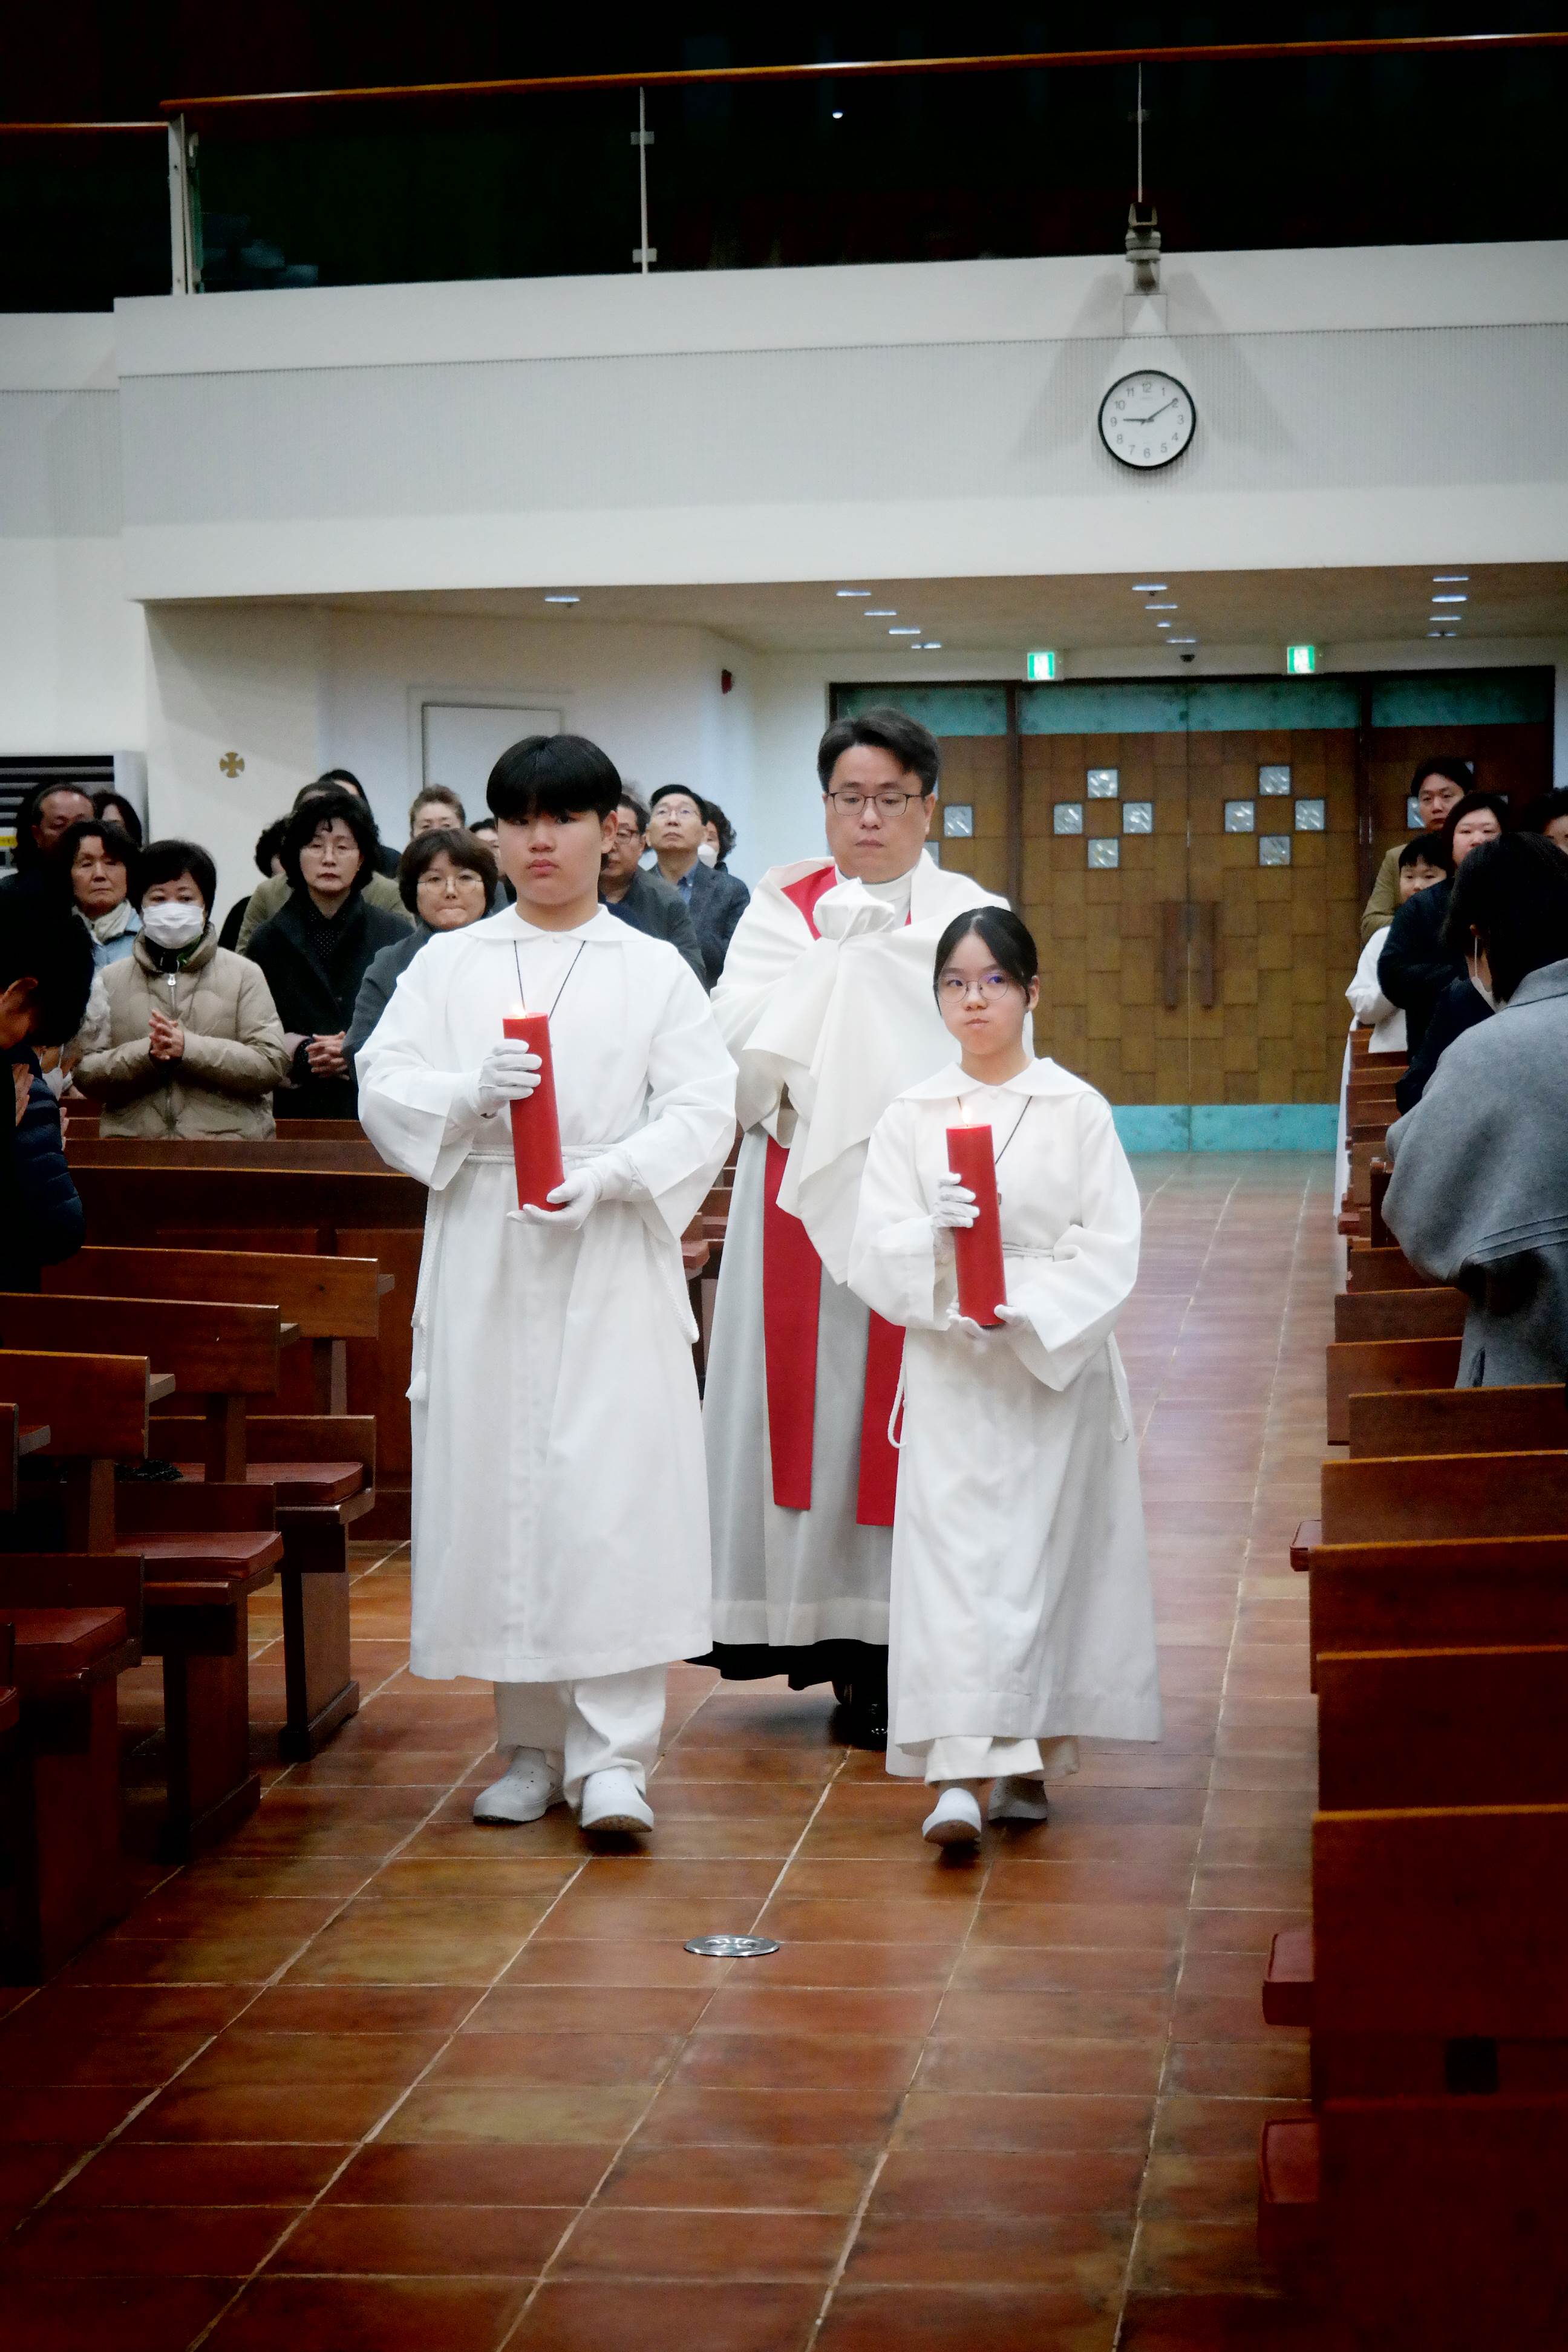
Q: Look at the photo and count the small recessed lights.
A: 13